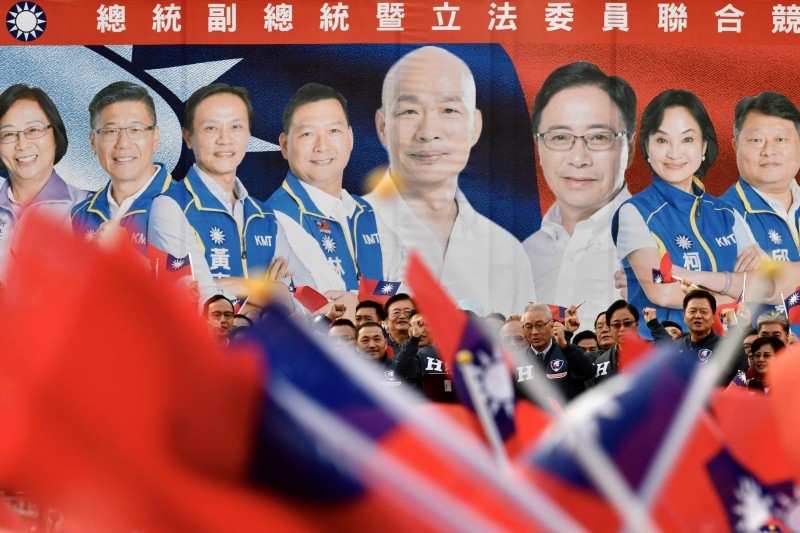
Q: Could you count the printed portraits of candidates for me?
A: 8